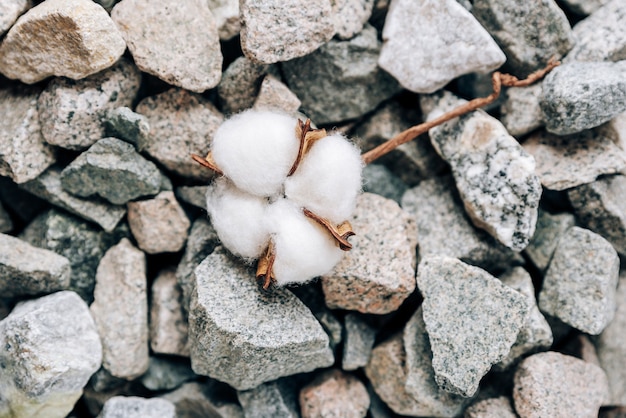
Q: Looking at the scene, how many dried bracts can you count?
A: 4